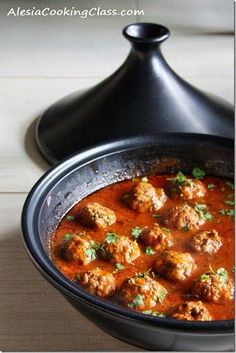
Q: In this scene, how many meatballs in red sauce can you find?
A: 13